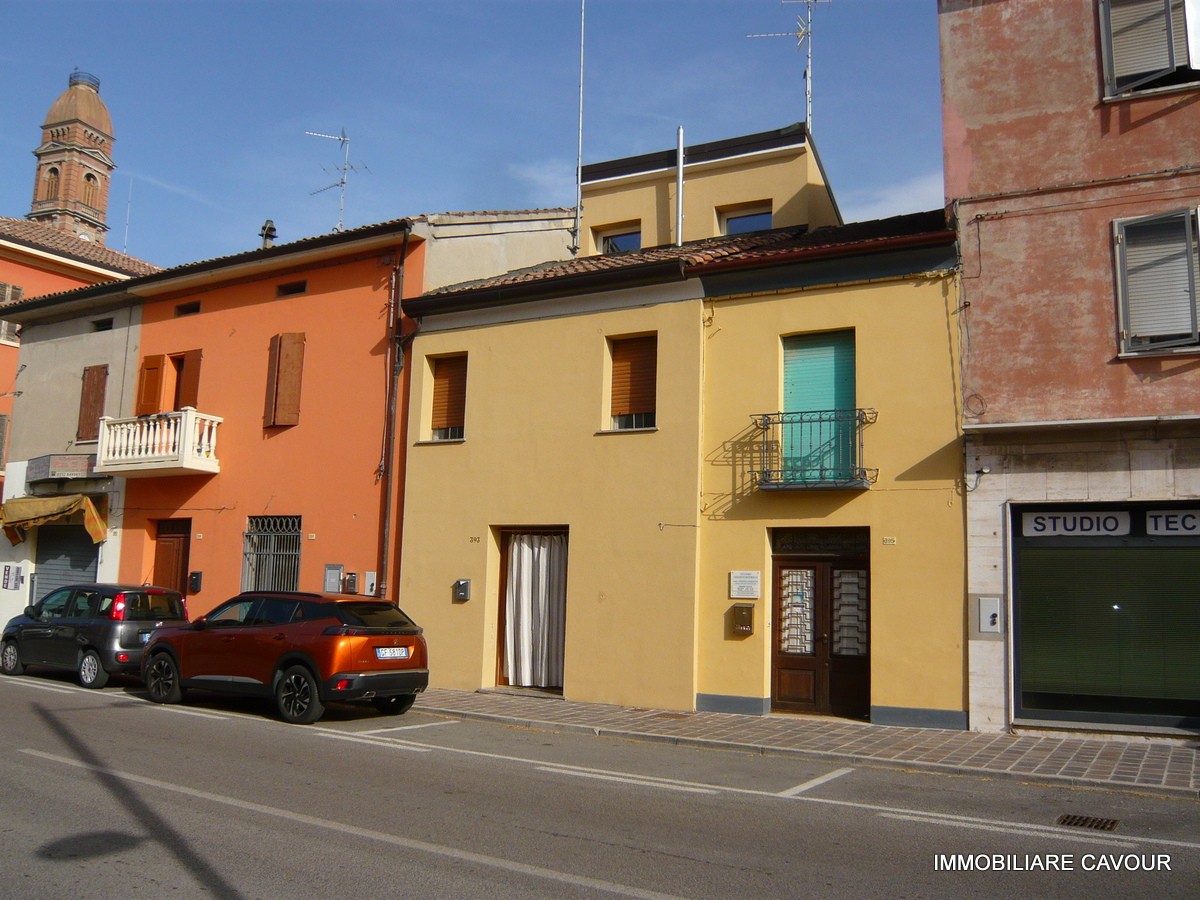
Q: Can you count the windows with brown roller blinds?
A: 2